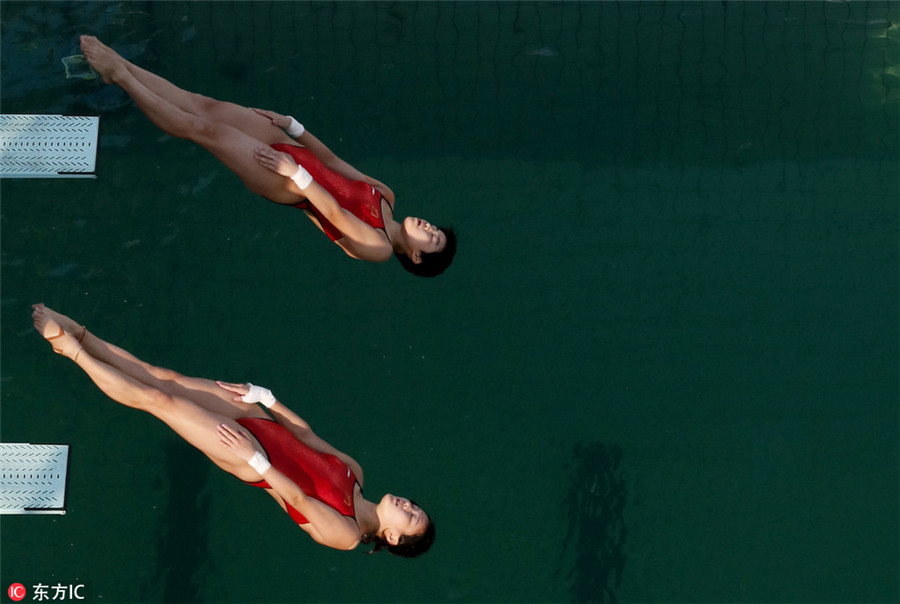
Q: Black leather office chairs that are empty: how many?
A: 0